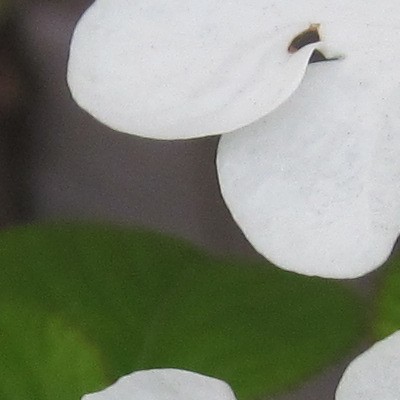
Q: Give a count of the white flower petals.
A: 4